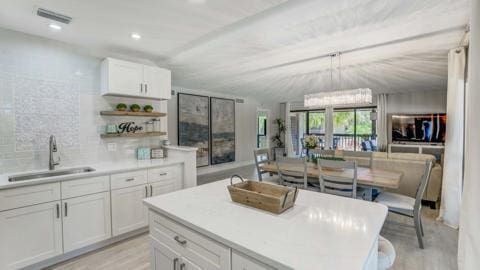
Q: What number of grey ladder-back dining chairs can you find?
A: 6